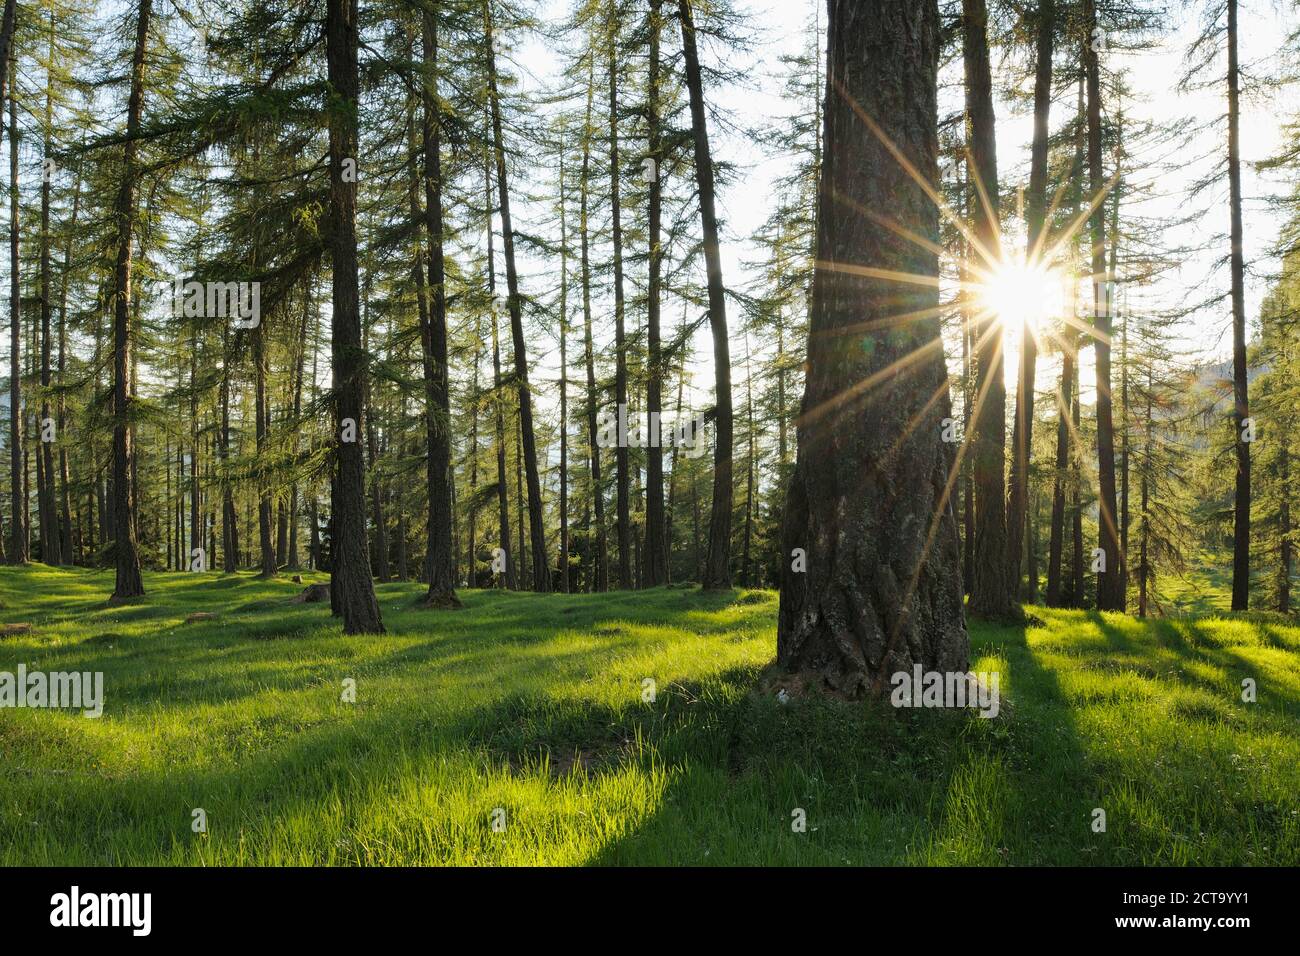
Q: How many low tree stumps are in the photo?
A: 4